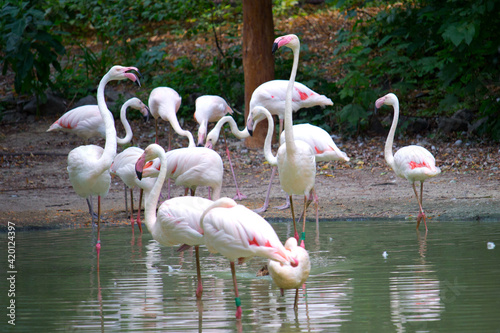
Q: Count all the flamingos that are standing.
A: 13